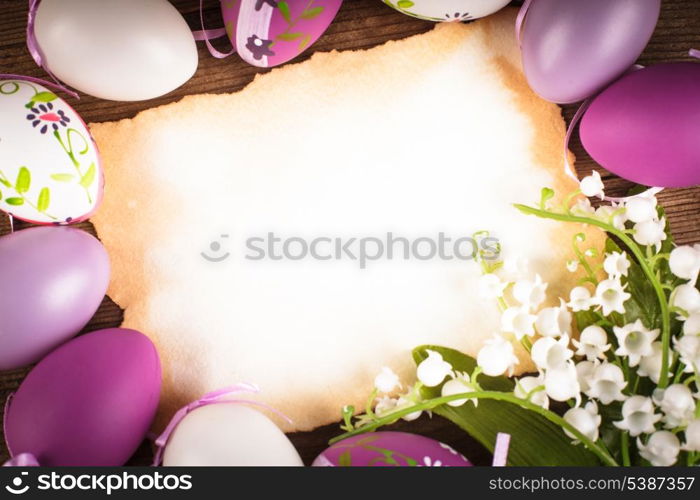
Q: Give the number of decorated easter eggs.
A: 4